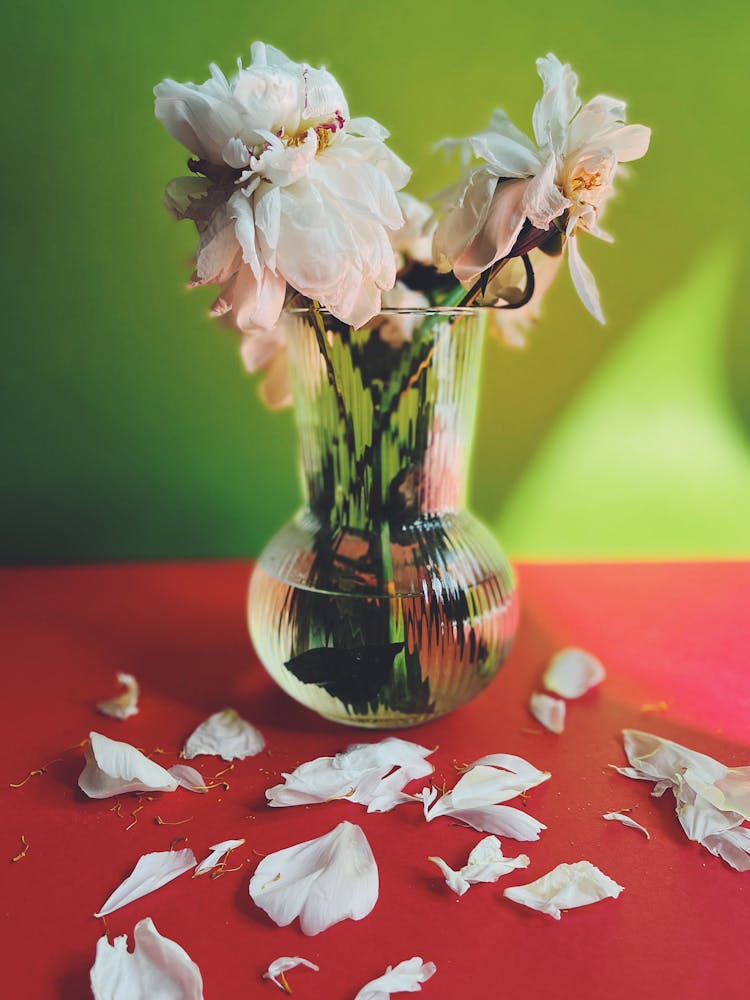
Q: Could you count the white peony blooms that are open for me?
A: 2